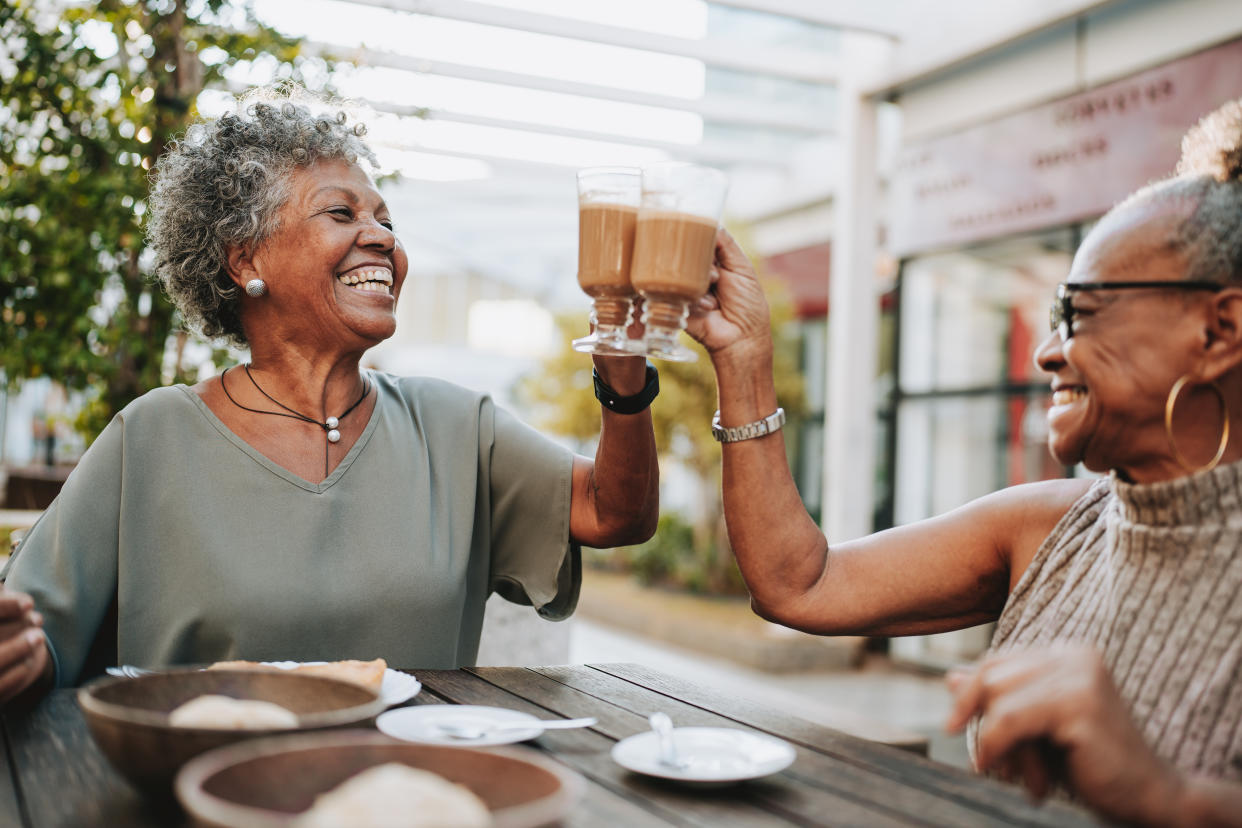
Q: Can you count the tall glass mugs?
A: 2